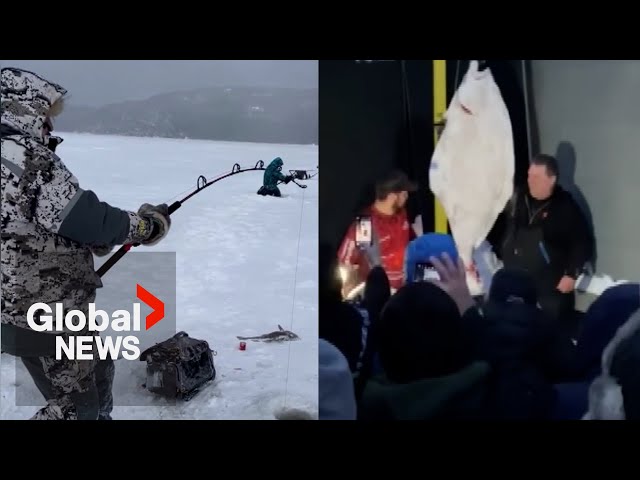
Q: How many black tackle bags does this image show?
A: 1